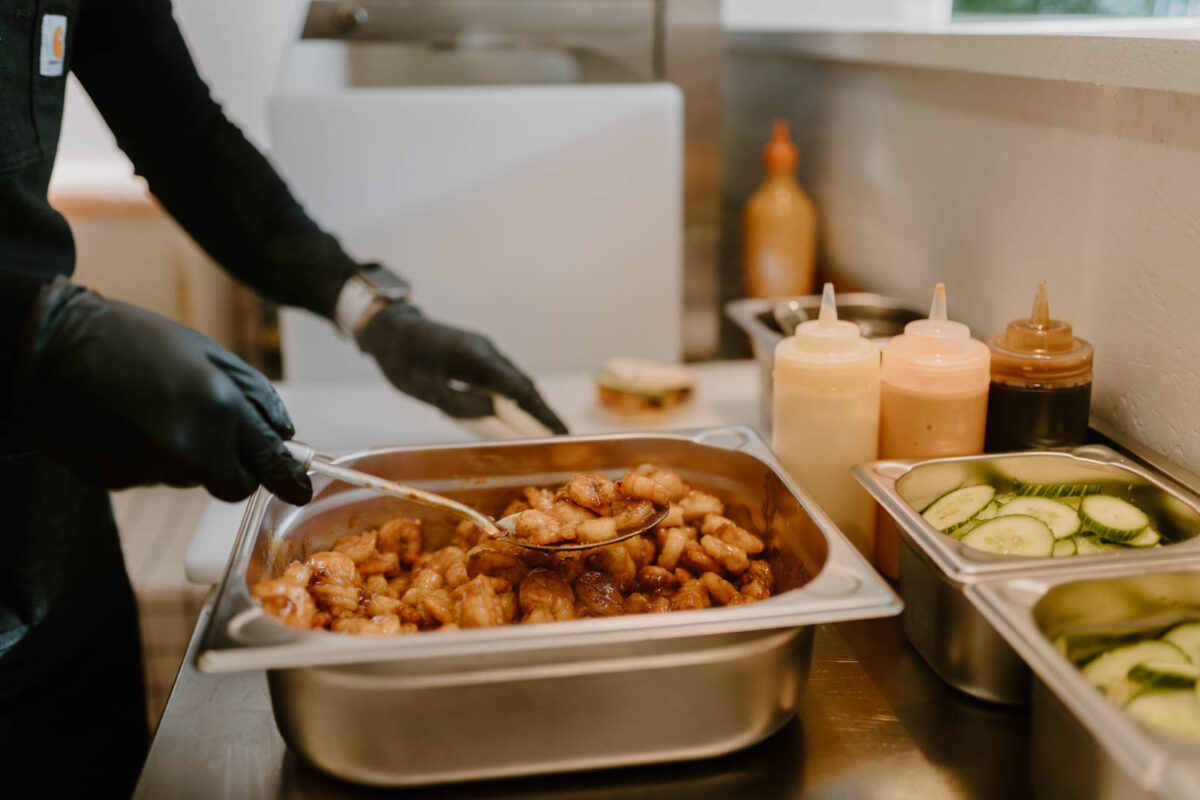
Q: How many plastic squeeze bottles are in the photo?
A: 4